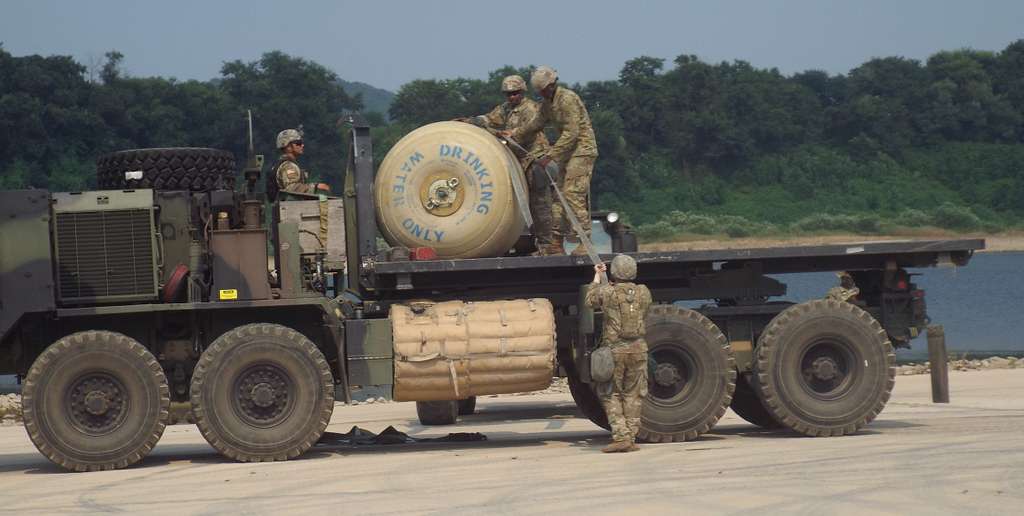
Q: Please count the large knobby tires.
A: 5